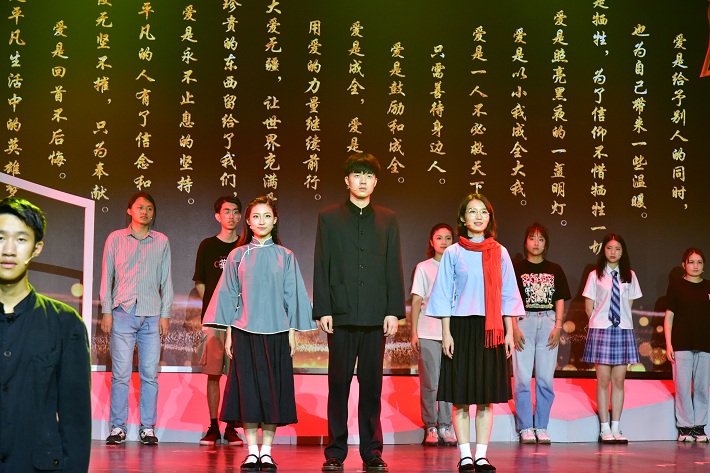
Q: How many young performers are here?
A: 10